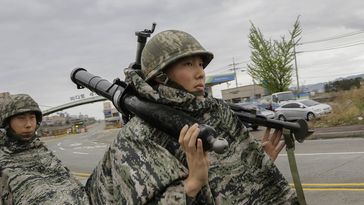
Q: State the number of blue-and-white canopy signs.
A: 1